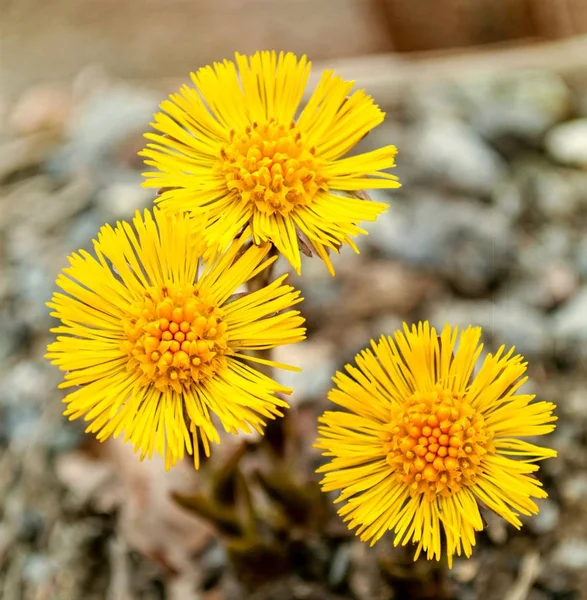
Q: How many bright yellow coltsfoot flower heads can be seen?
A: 3